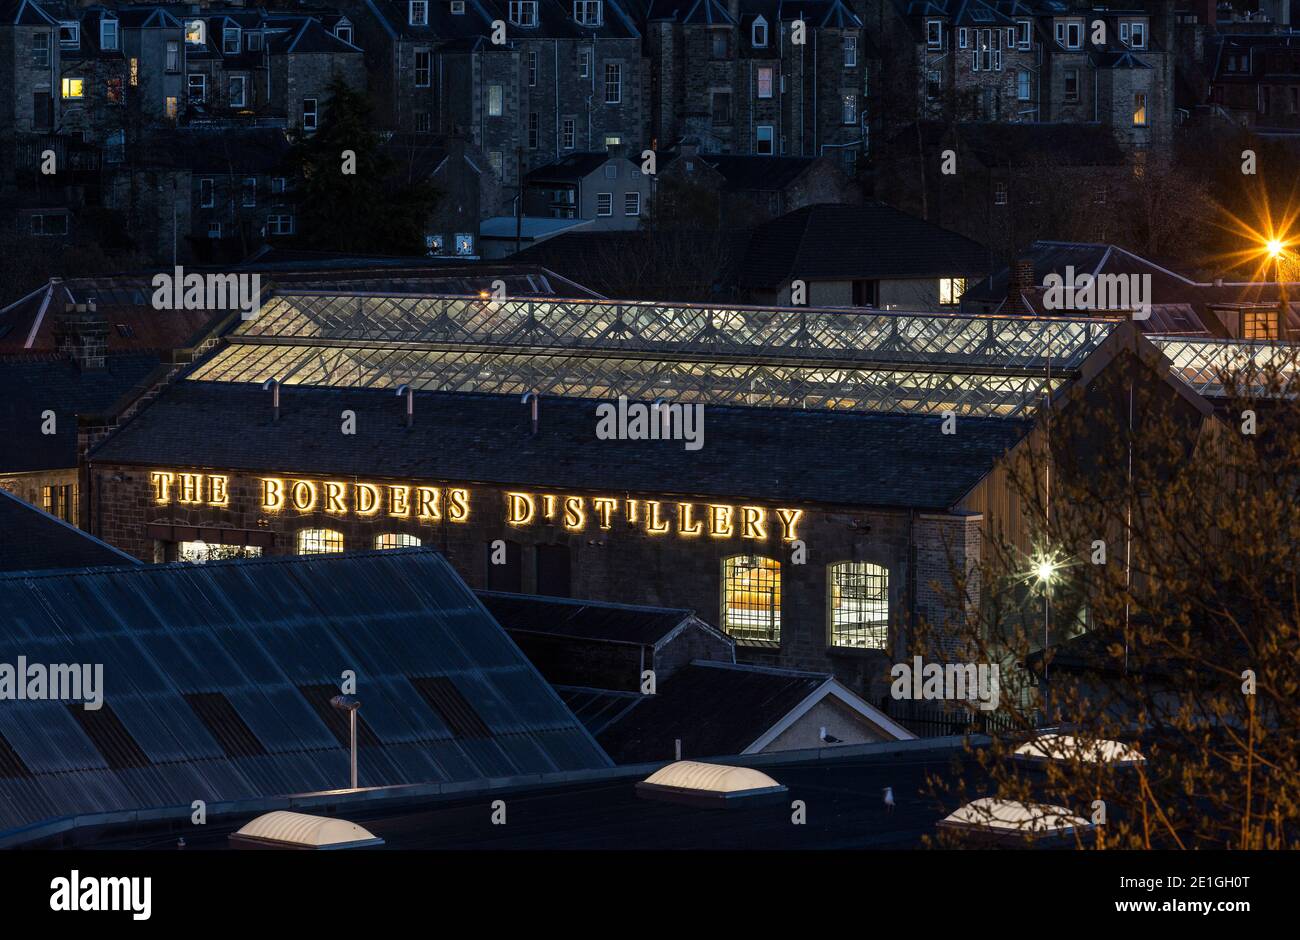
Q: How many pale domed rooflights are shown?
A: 4